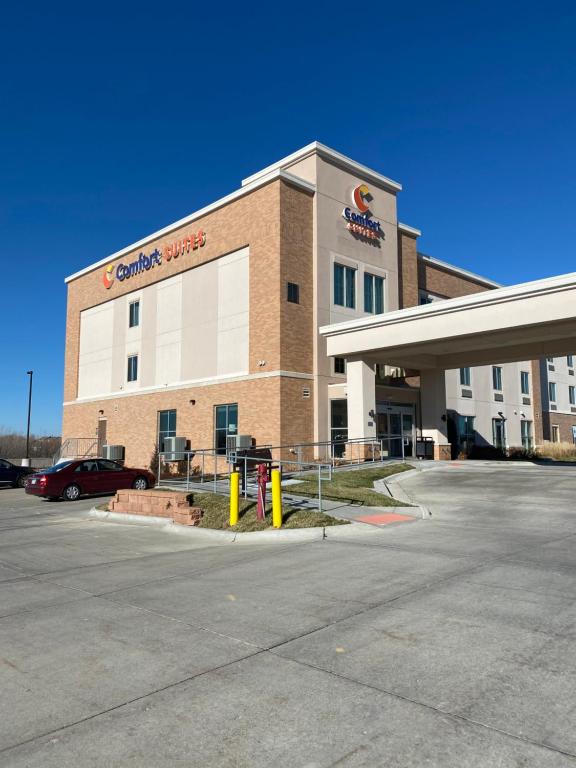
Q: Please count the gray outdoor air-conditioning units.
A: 3